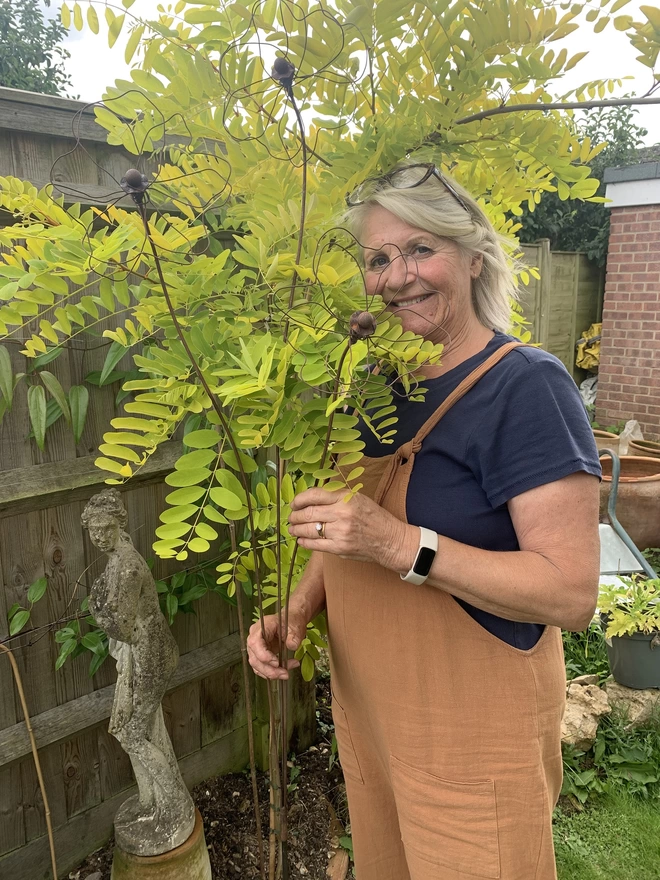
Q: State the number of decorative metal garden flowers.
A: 3